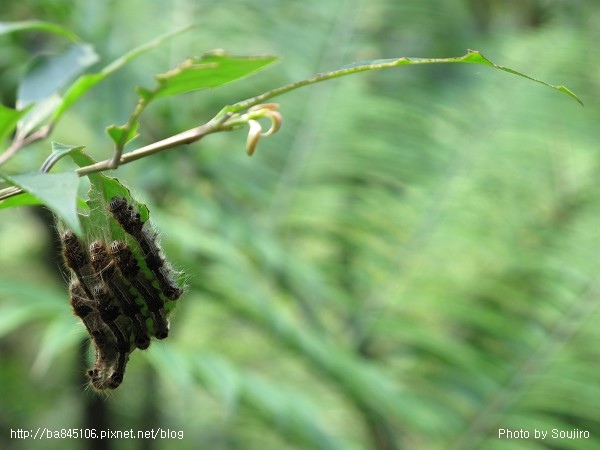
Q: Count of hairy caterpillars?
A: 6